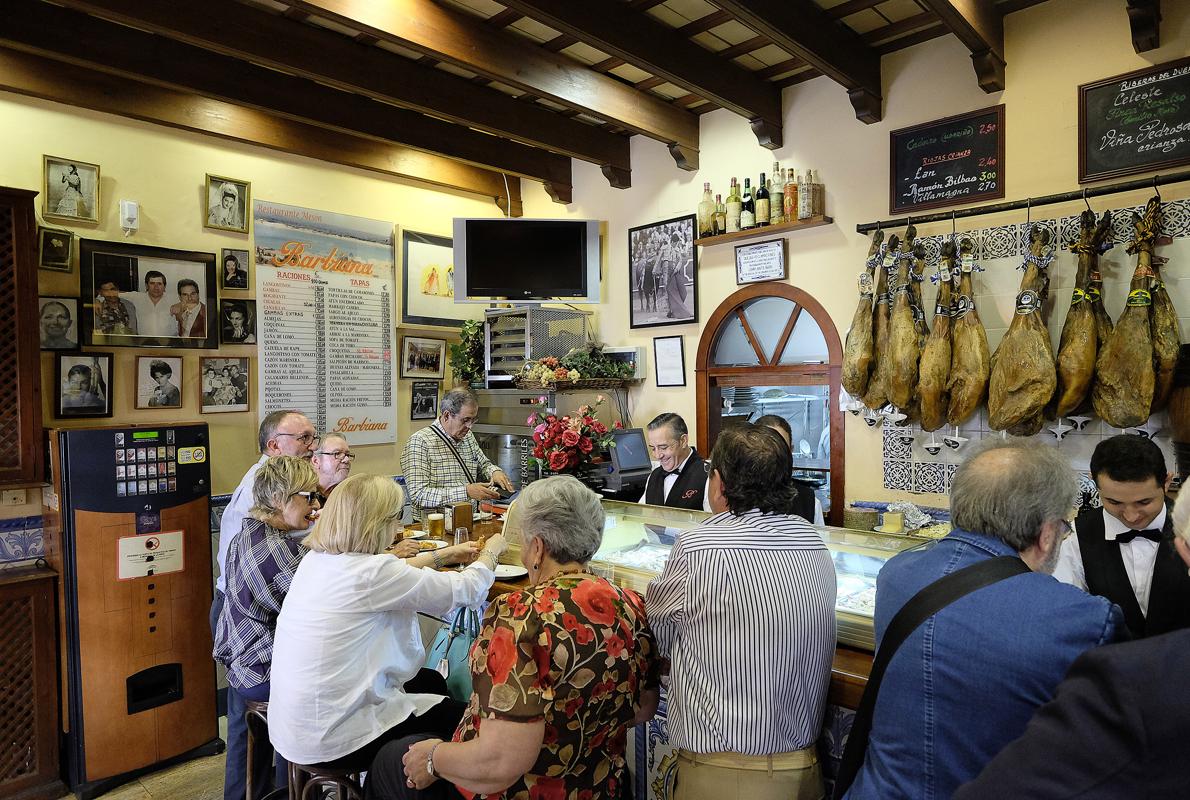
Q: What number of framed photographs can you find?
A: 13